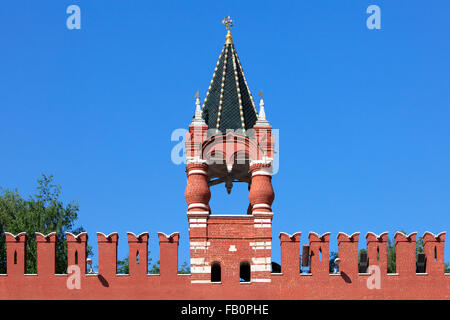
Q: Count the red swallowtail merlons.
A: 12